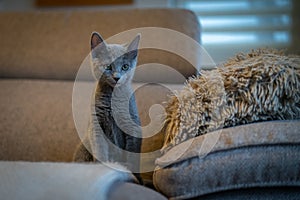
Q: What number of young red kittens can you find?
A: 0